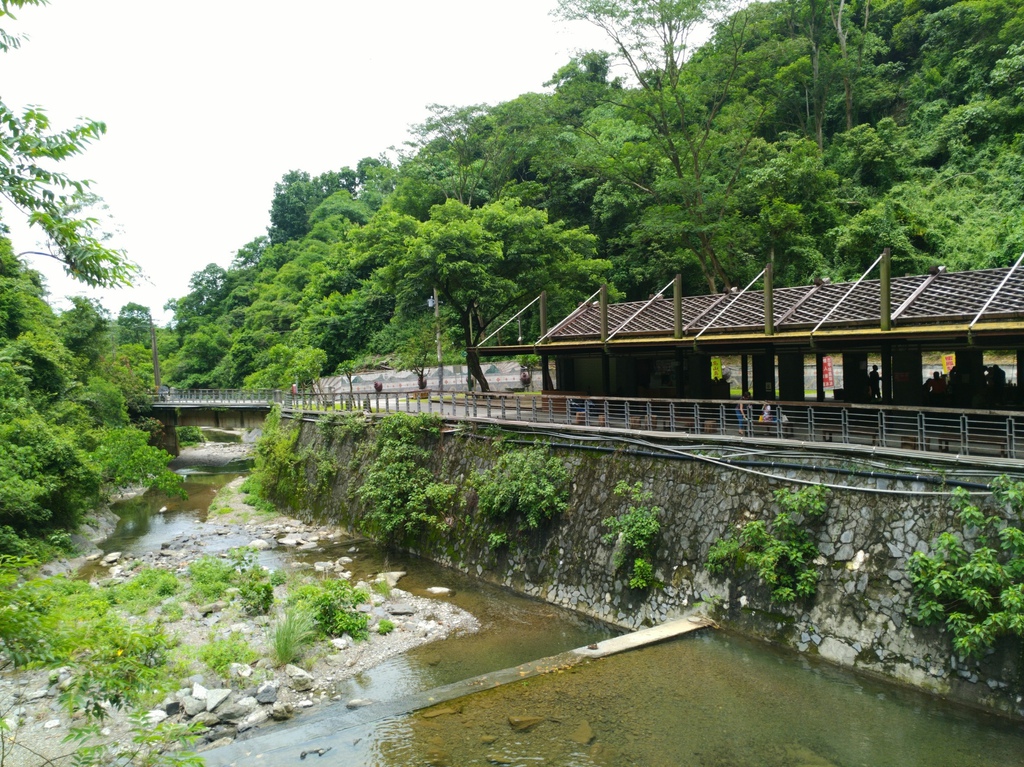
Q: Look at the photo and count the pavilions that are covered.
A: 1